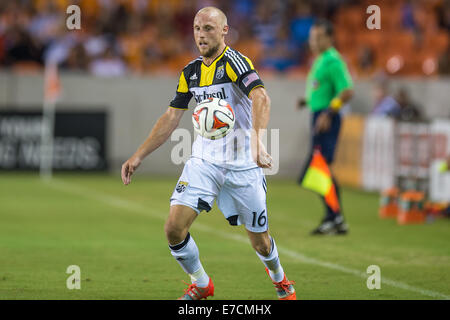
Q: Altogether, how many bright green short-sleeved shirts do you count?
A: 1